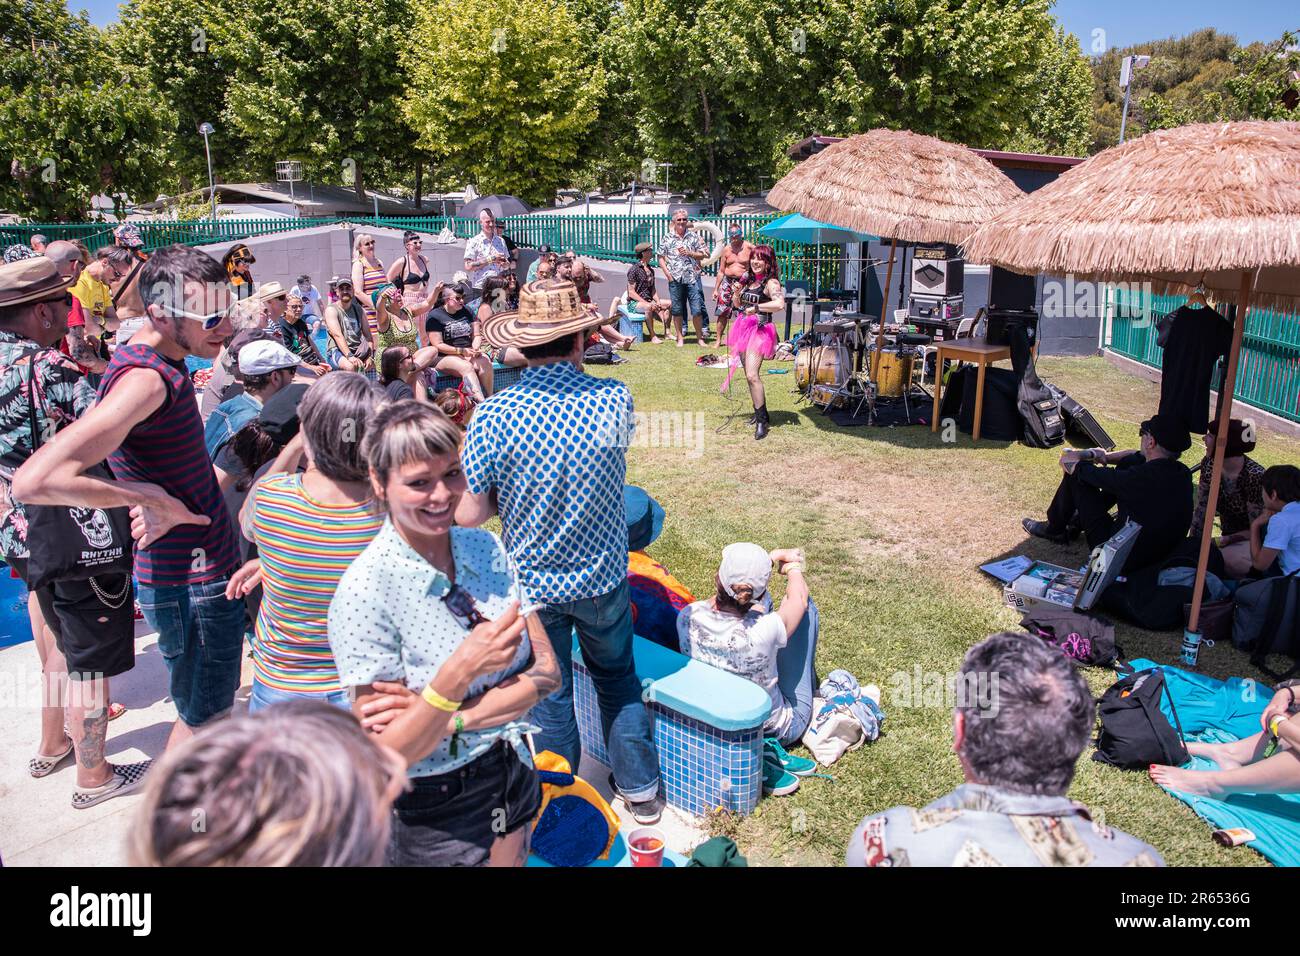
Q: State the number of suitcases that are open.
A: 1